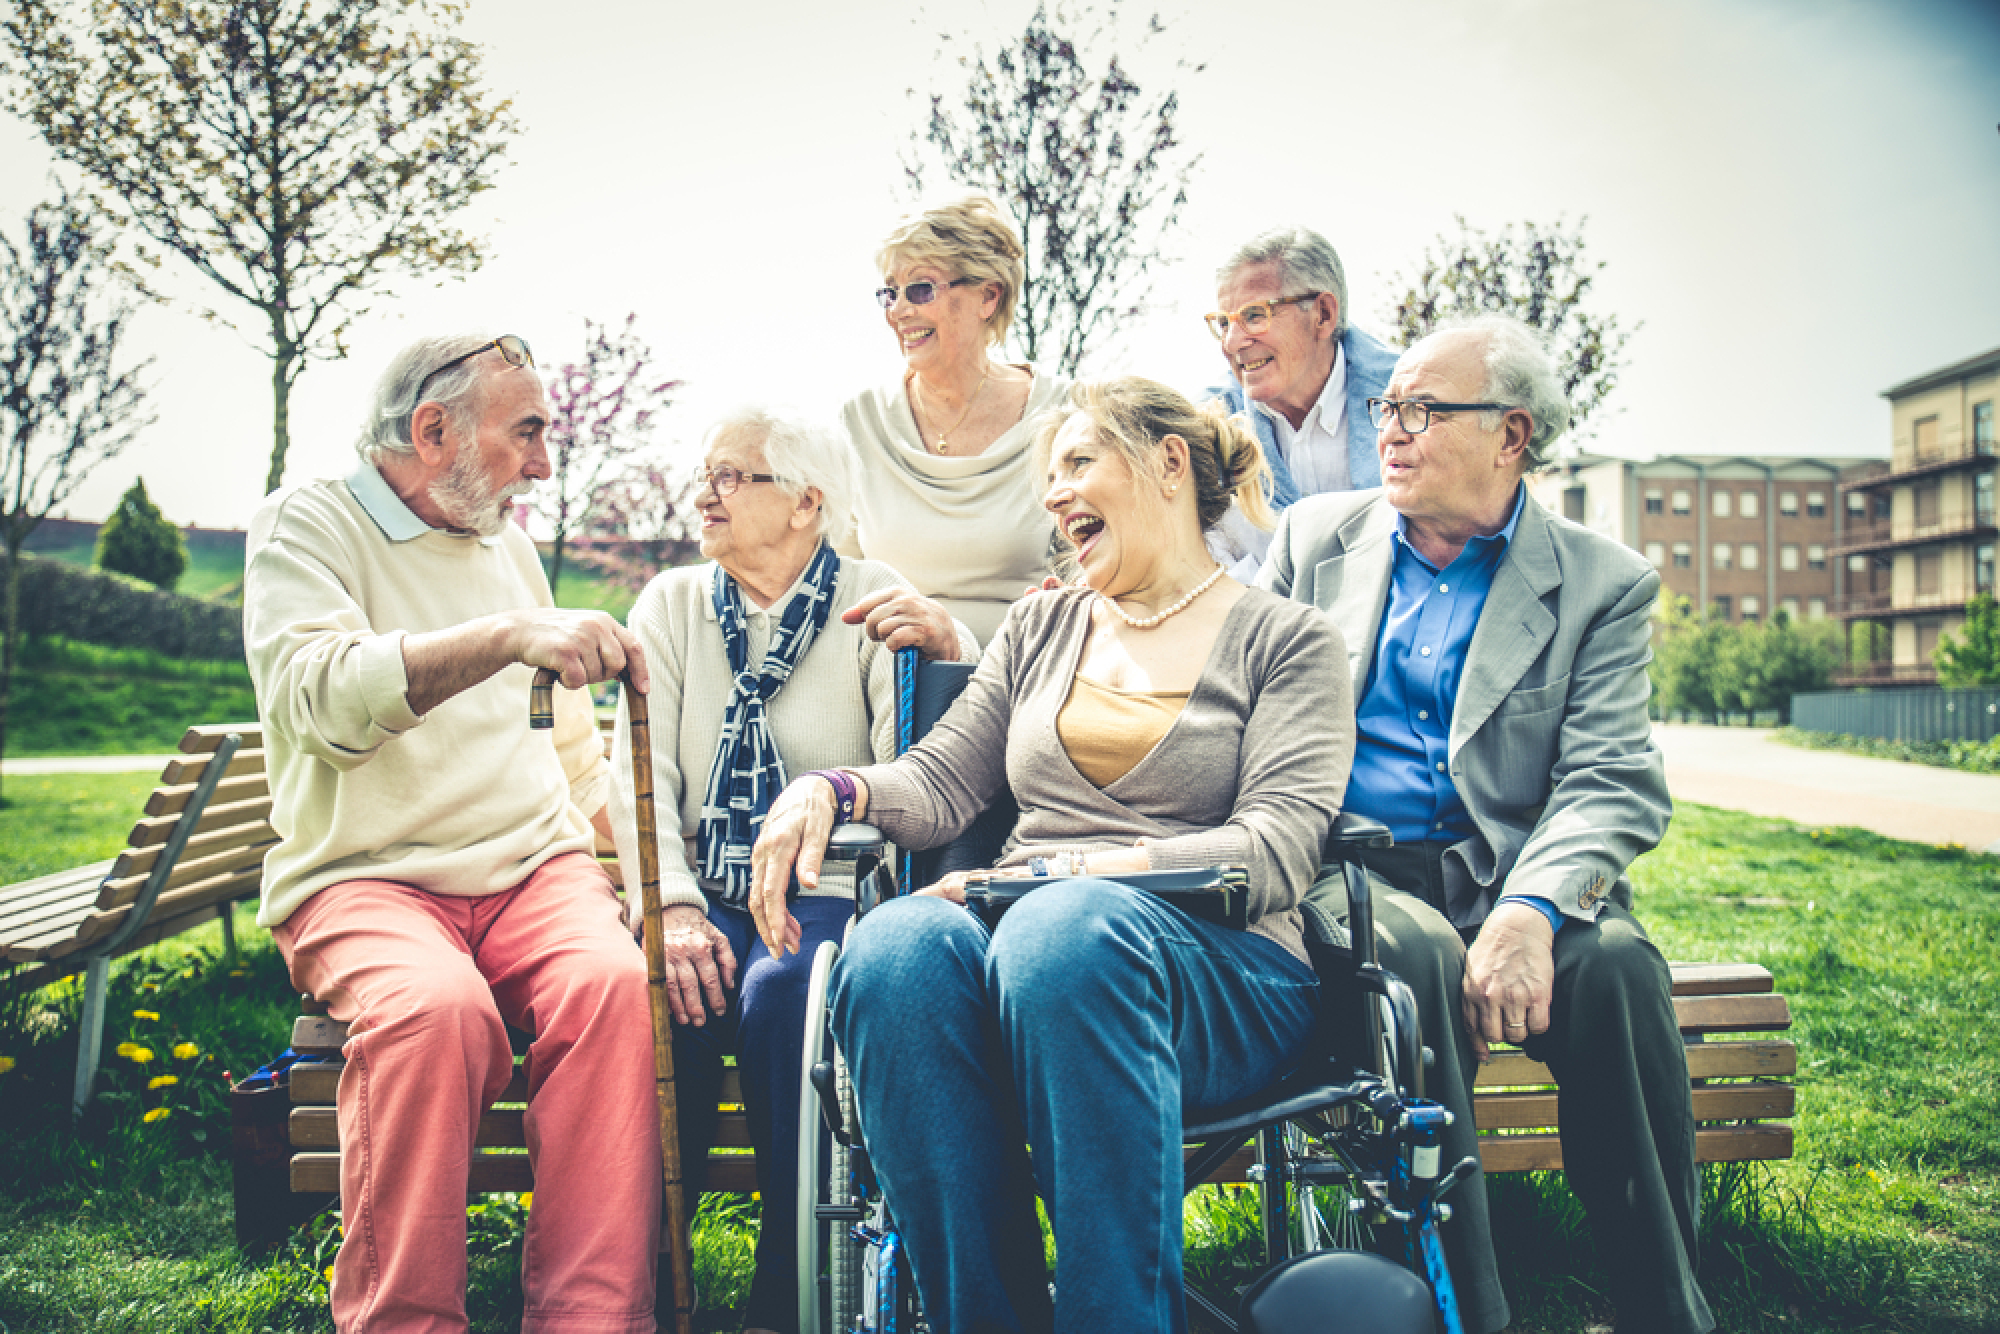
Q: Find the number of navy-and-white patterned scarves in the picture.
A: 1